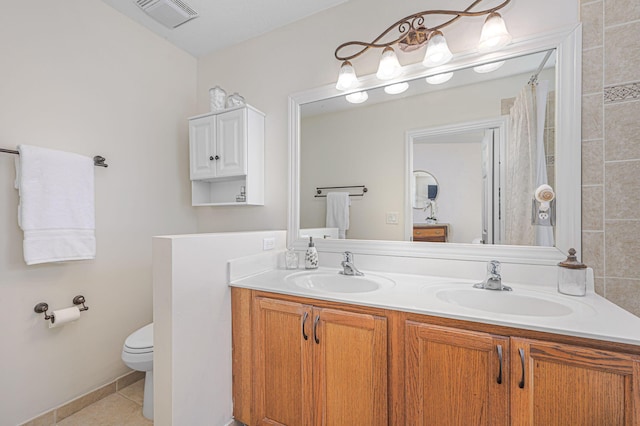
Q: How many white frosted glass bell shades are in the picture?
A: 4